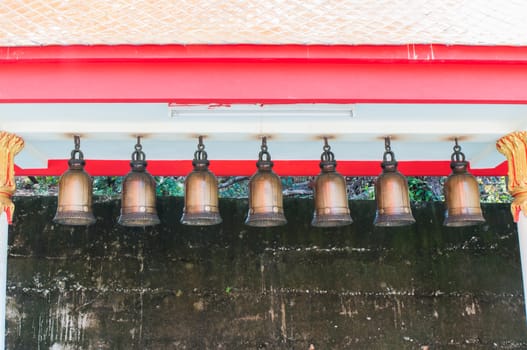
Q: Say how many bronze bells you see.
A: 7